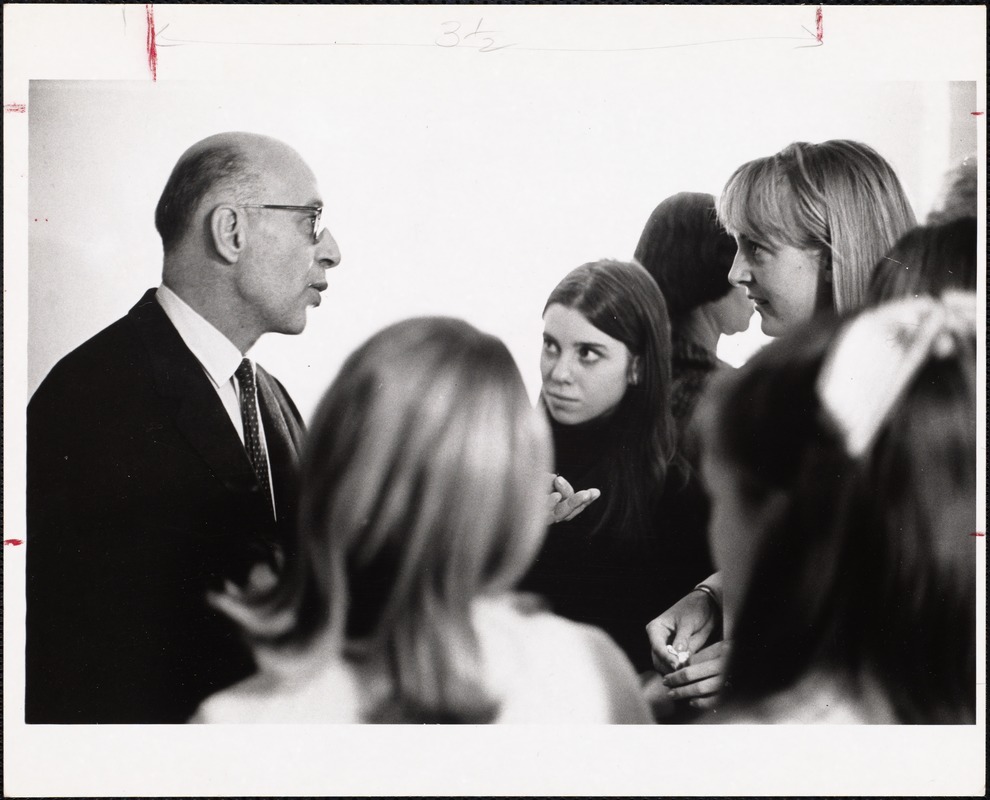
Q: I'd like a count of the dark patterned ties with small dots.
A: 1